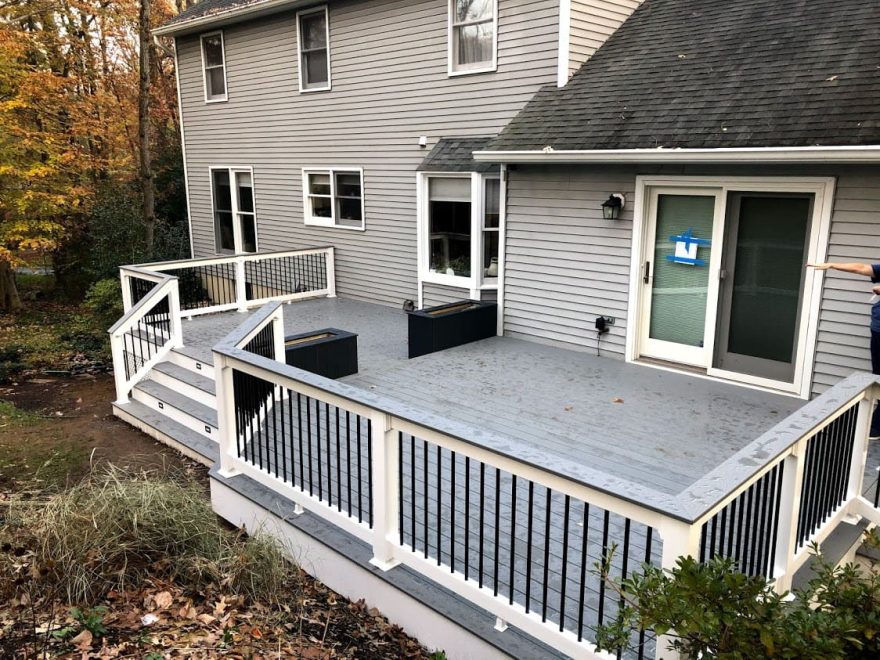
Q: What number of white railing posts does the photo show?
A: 11